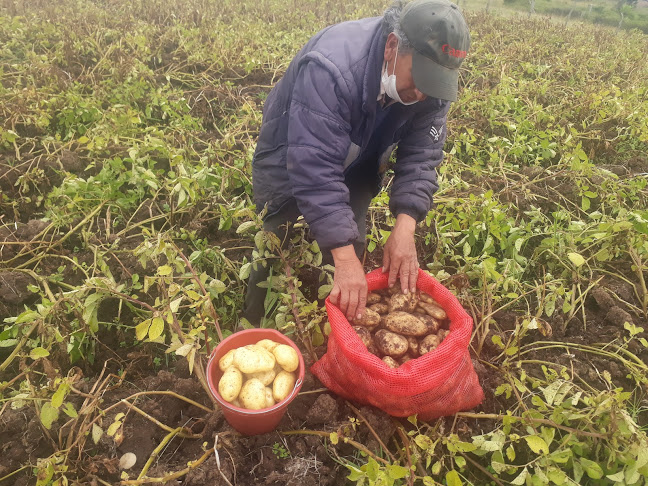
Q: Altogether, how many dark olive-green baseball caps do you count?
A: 1